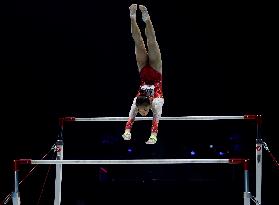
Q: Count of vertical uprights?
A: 4